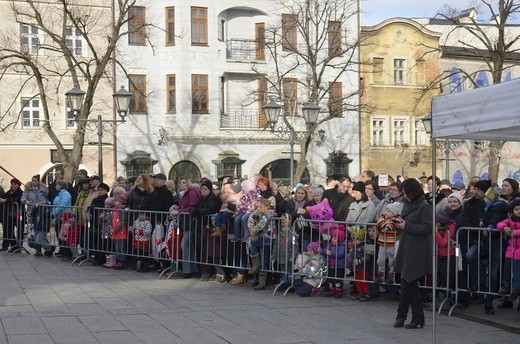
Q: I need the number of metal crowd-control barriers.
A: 6